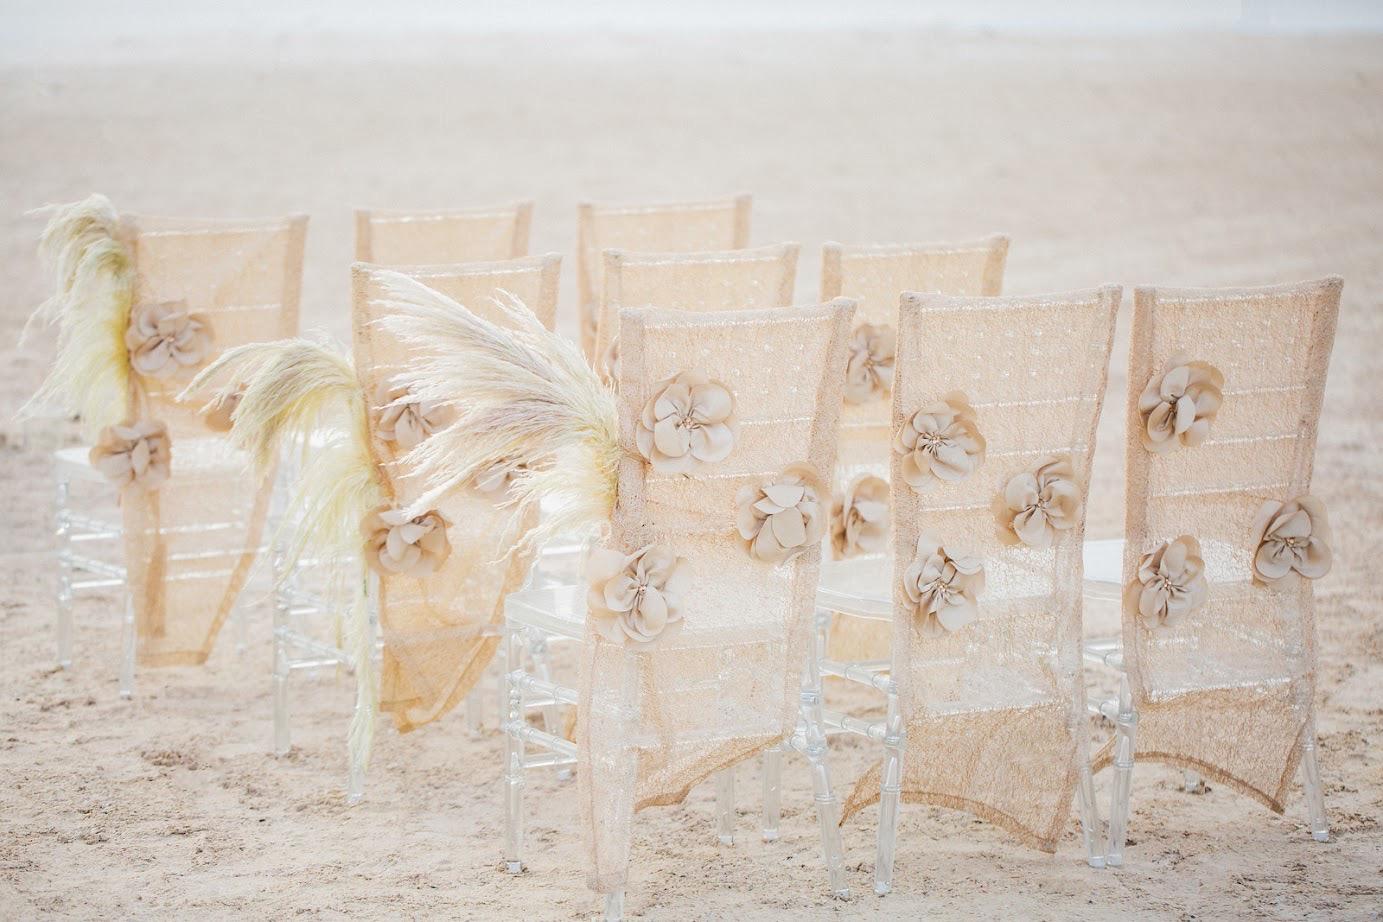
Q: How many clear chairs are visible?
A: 9